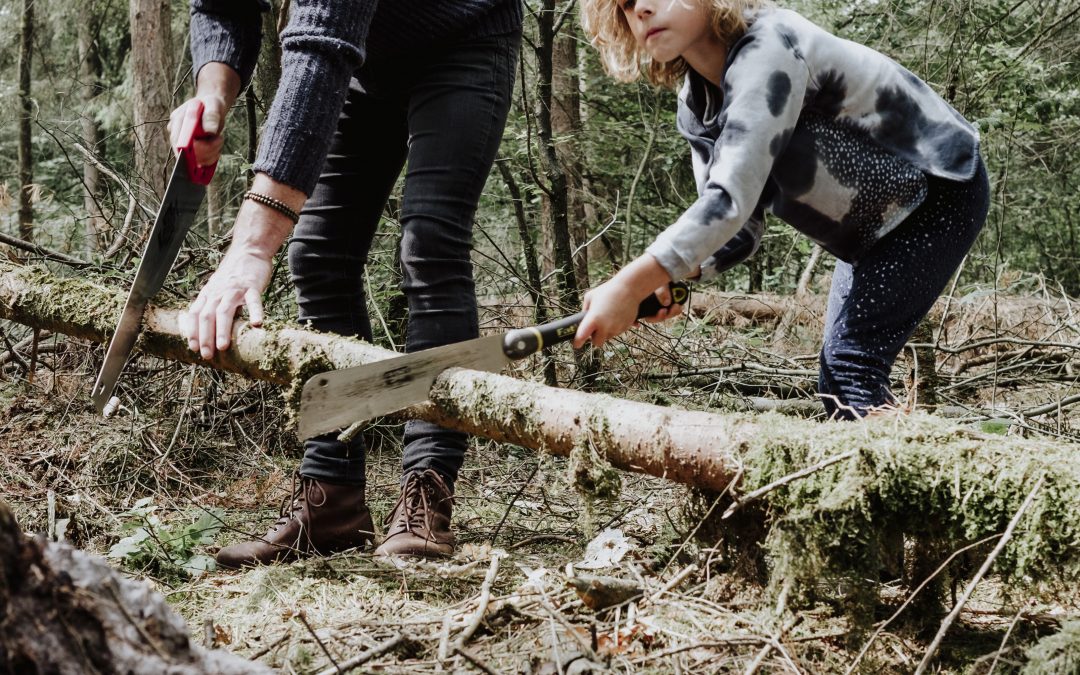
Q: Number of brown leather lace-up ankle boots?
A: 2